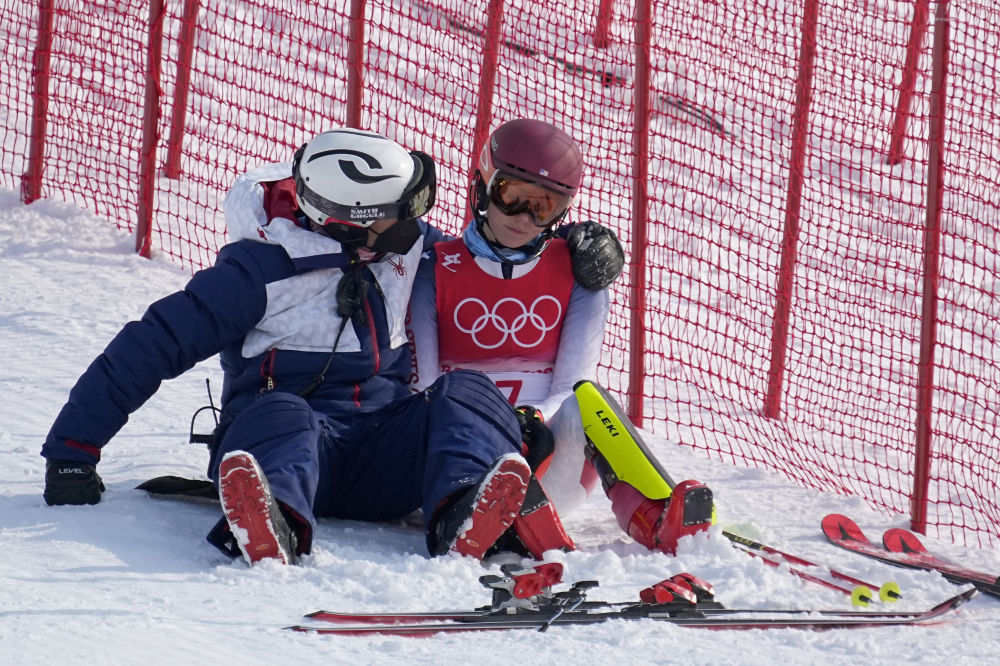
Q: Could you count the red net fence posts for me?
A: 10